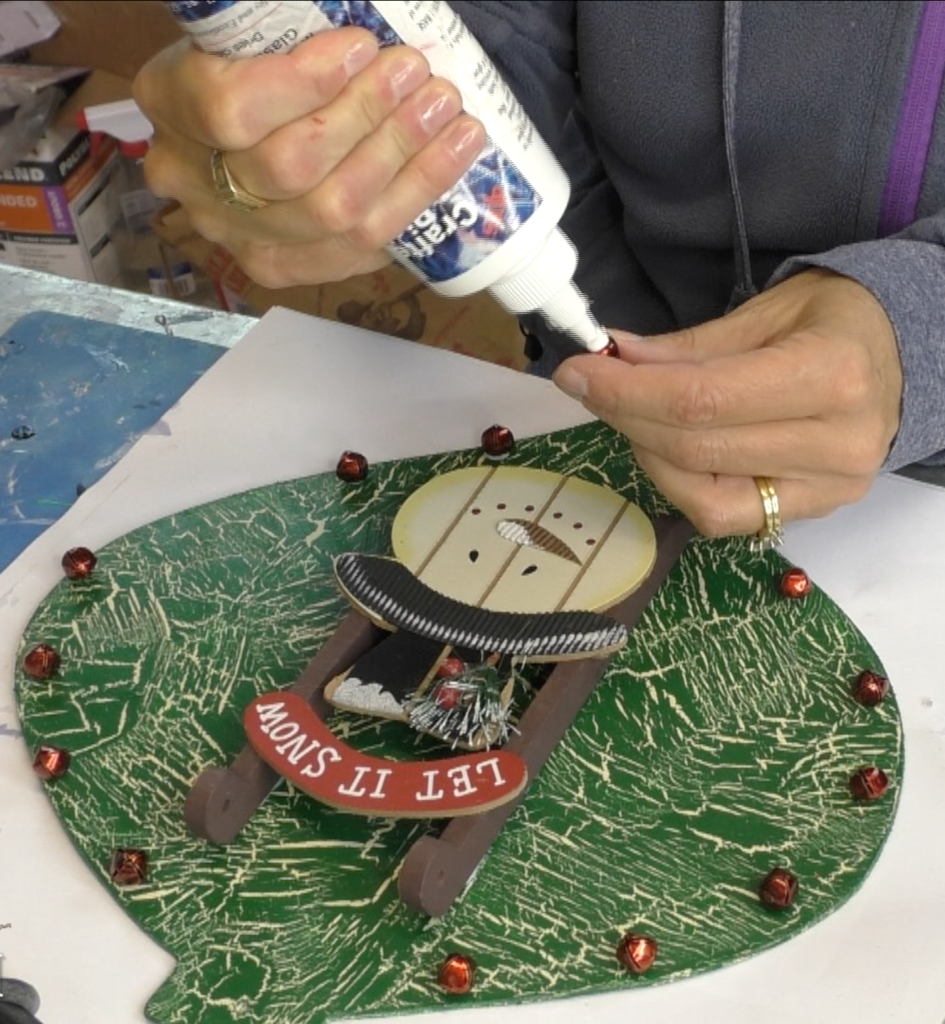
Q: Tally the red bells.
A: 13